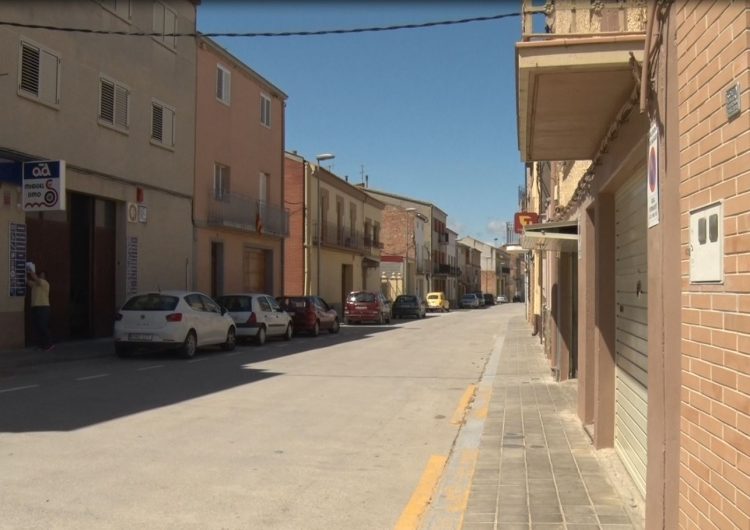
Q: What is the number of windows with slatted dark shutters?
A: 3